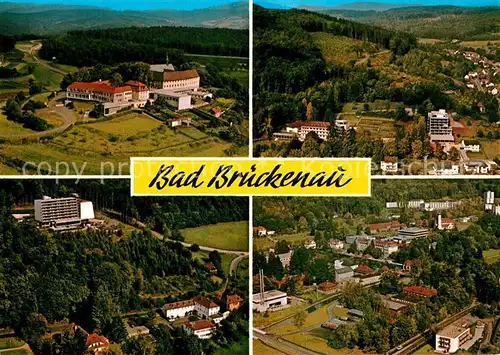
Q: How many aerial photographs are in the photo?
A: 4